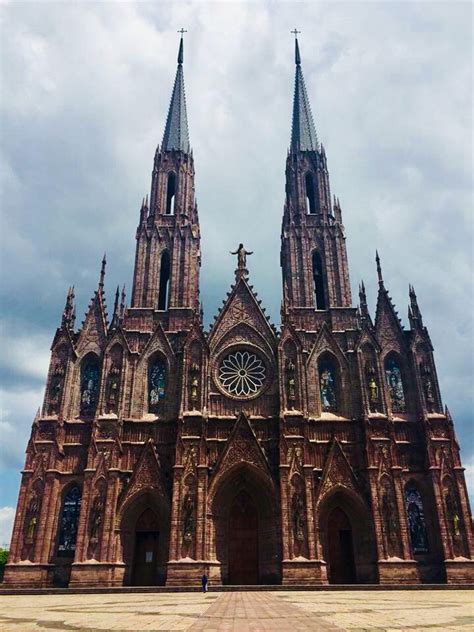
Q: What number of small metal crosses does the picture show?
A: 2